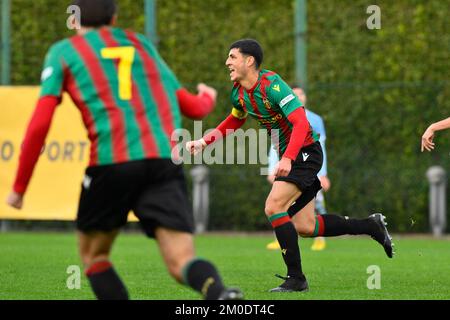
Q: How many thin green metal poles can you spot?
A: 3